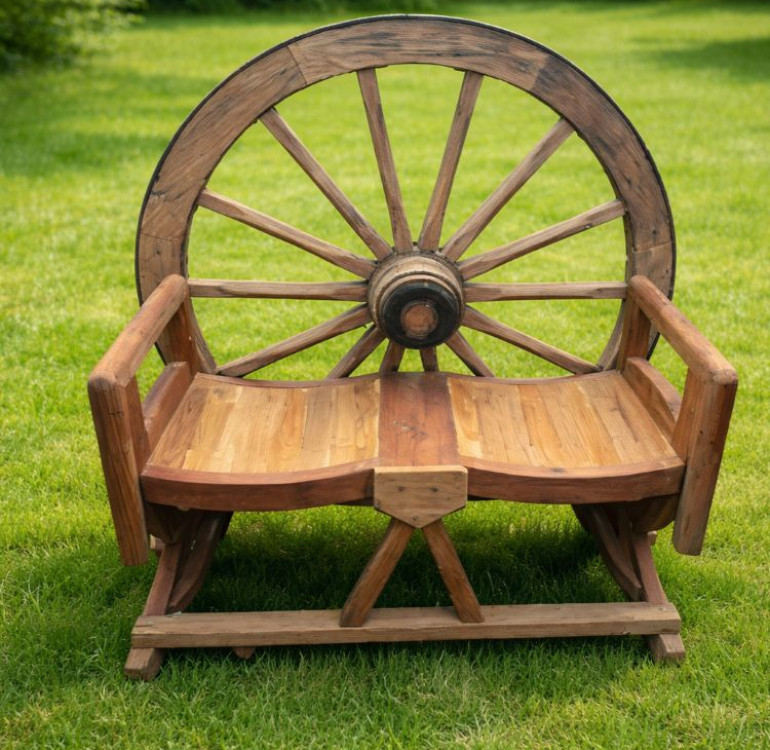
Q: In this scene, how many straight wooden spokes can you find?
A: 14